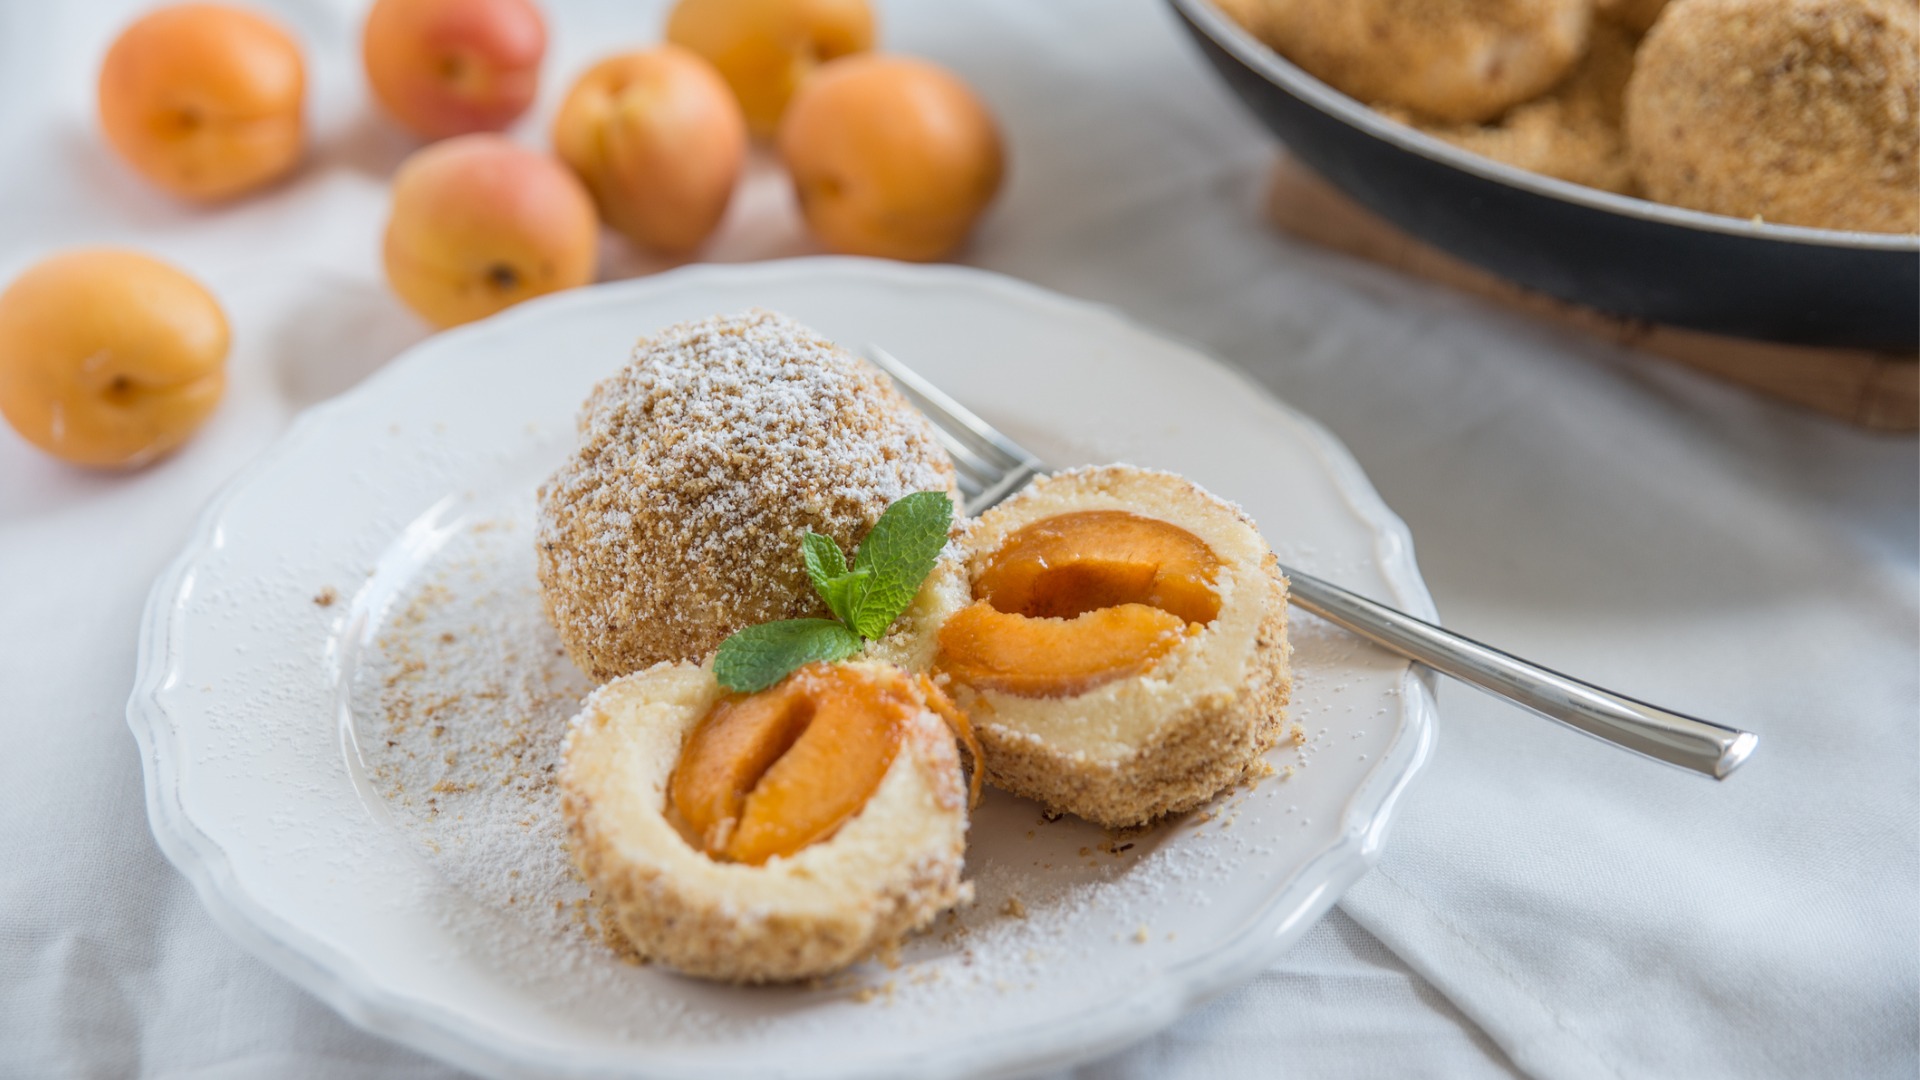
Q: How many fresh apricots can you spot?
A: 7